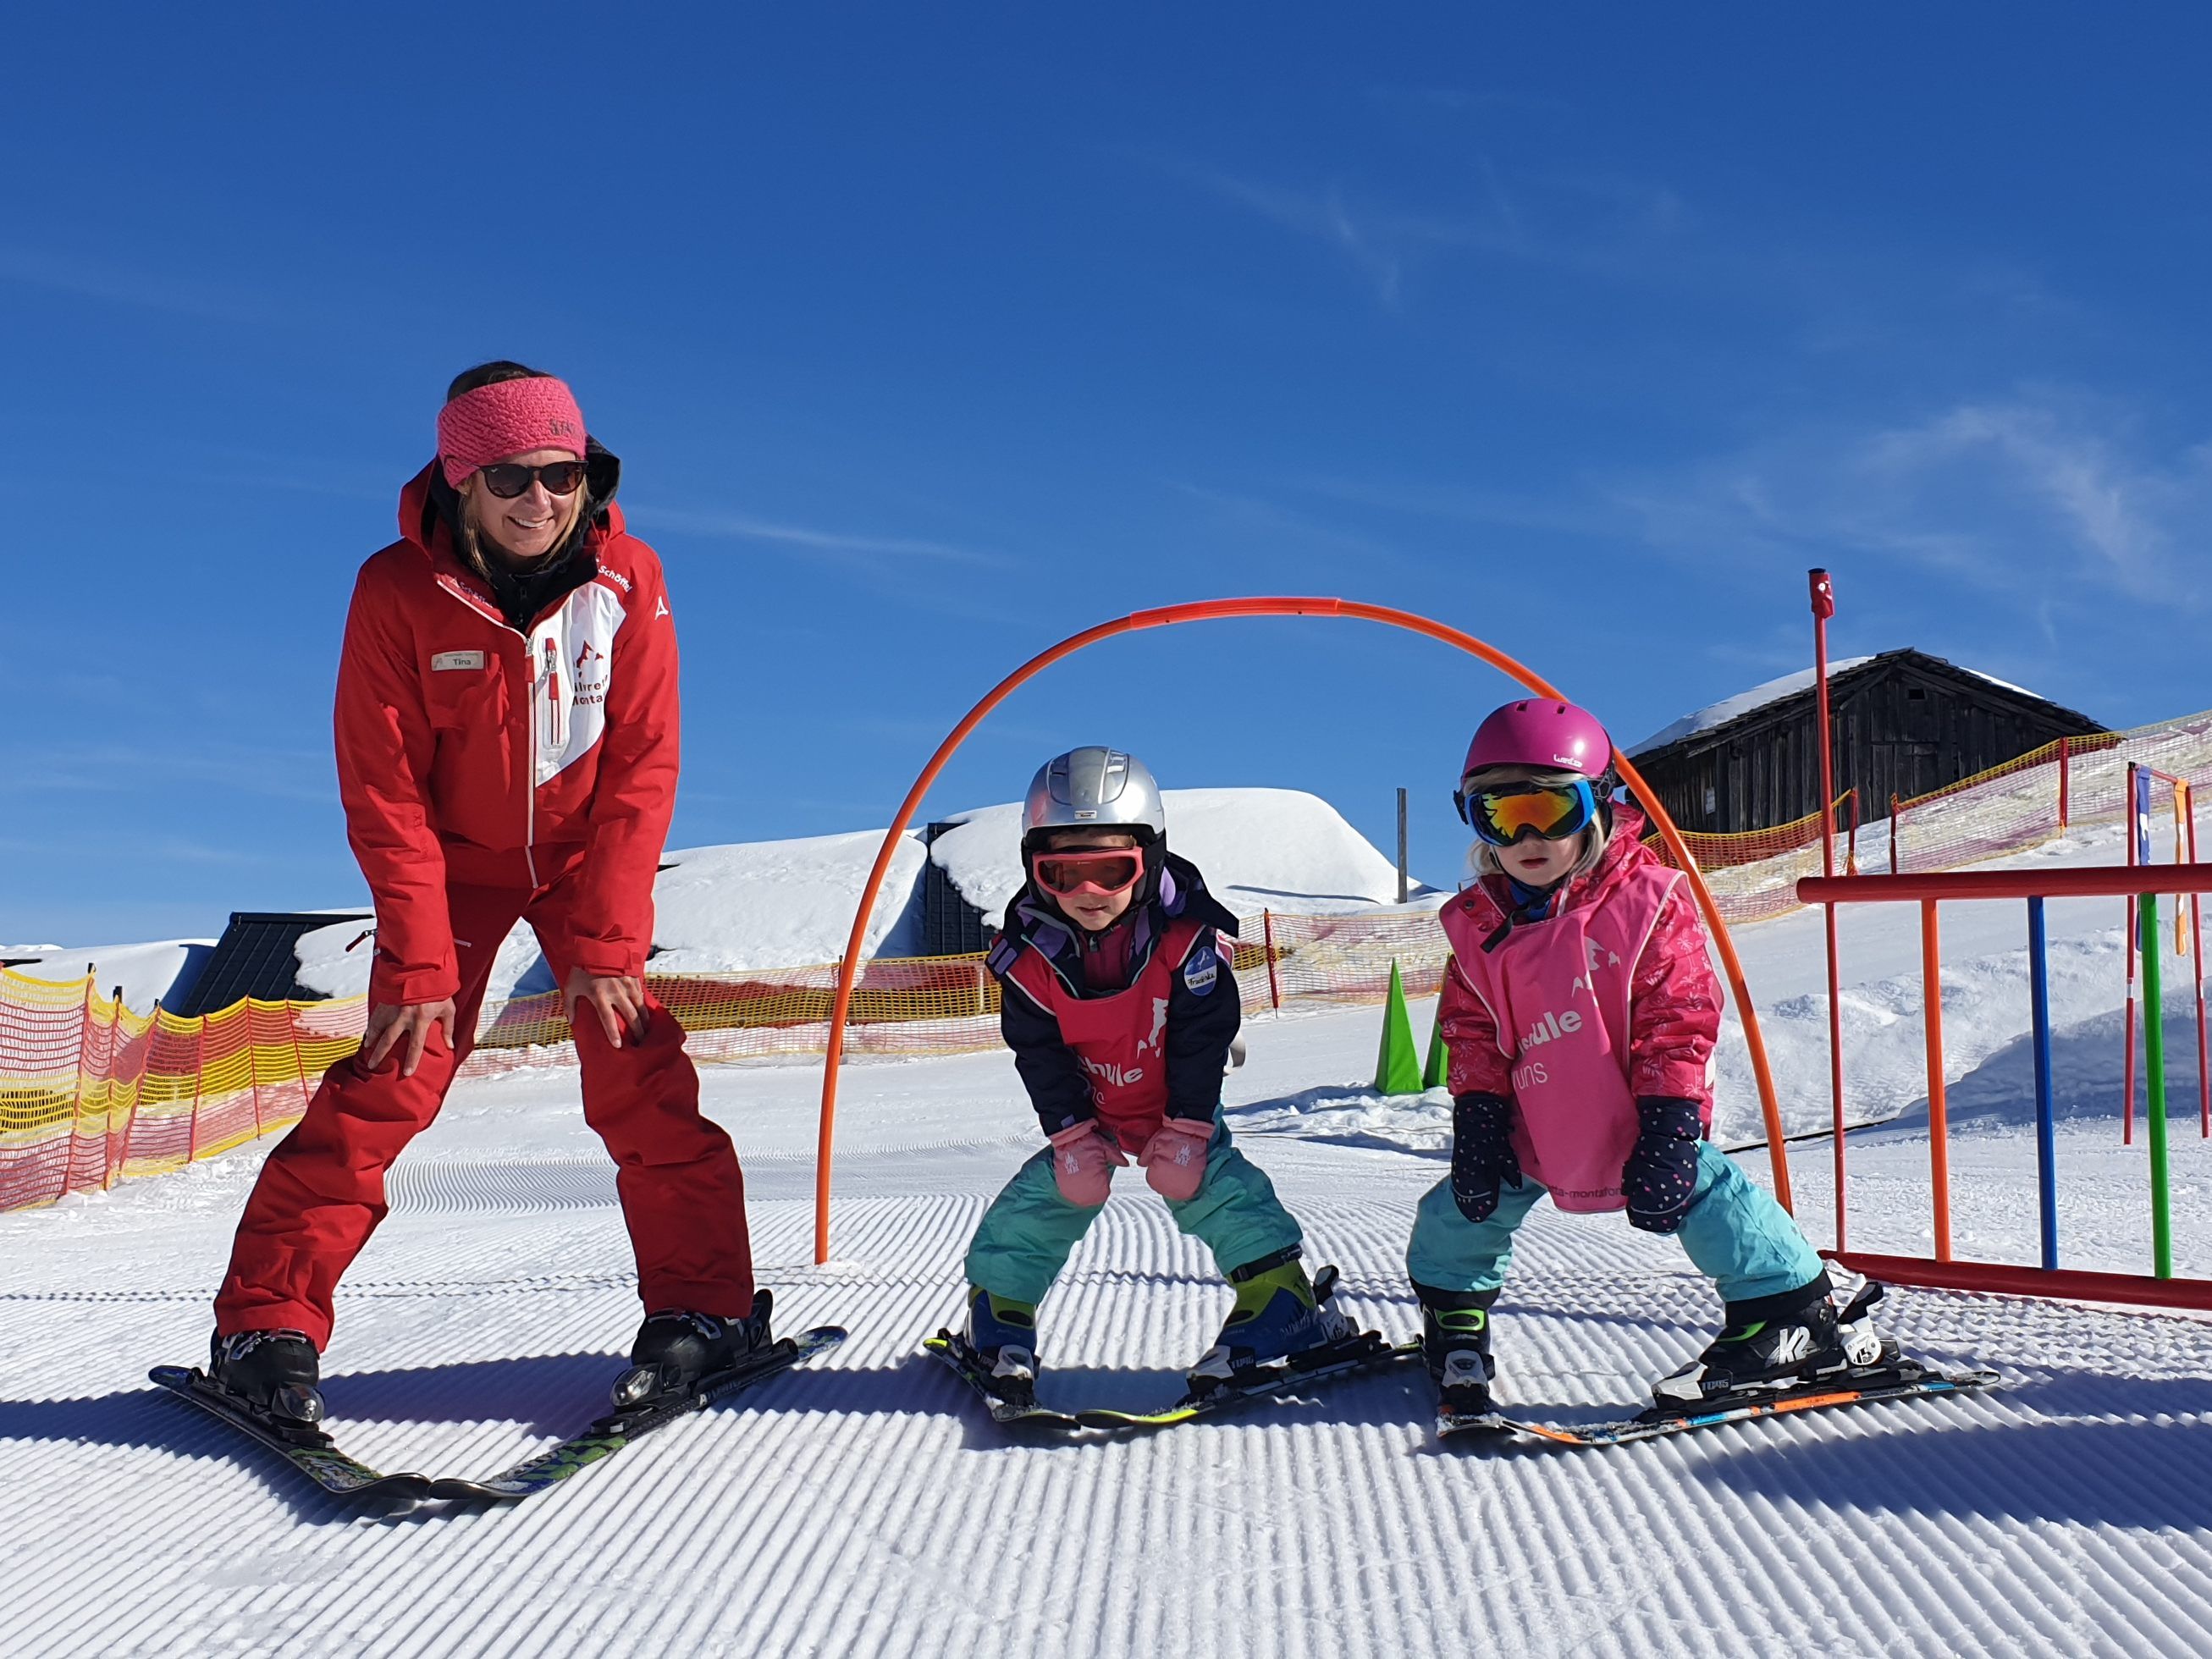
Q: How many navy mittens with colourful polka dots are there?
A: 2